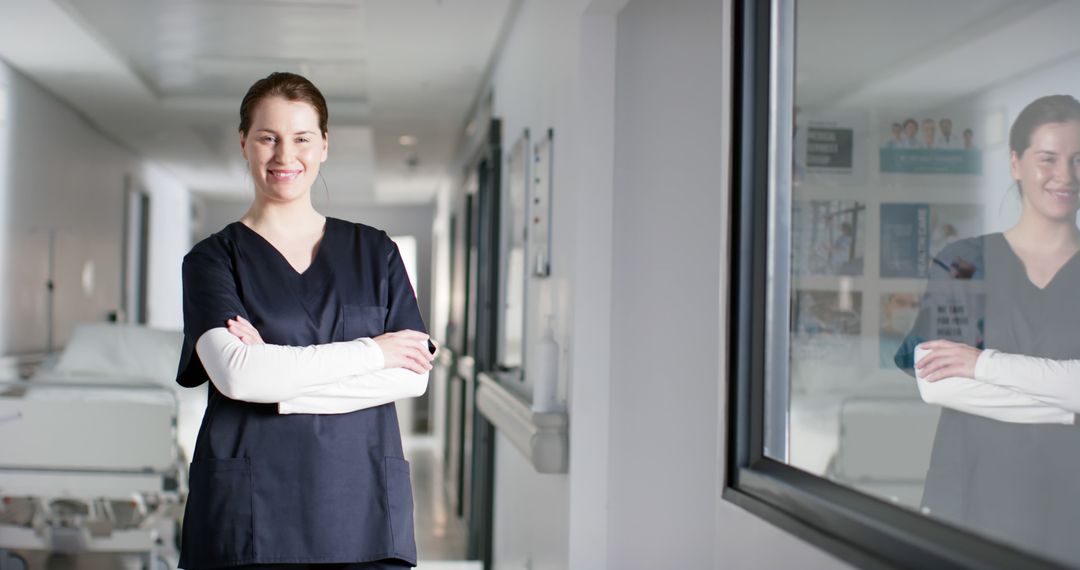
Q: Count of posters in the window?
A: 6